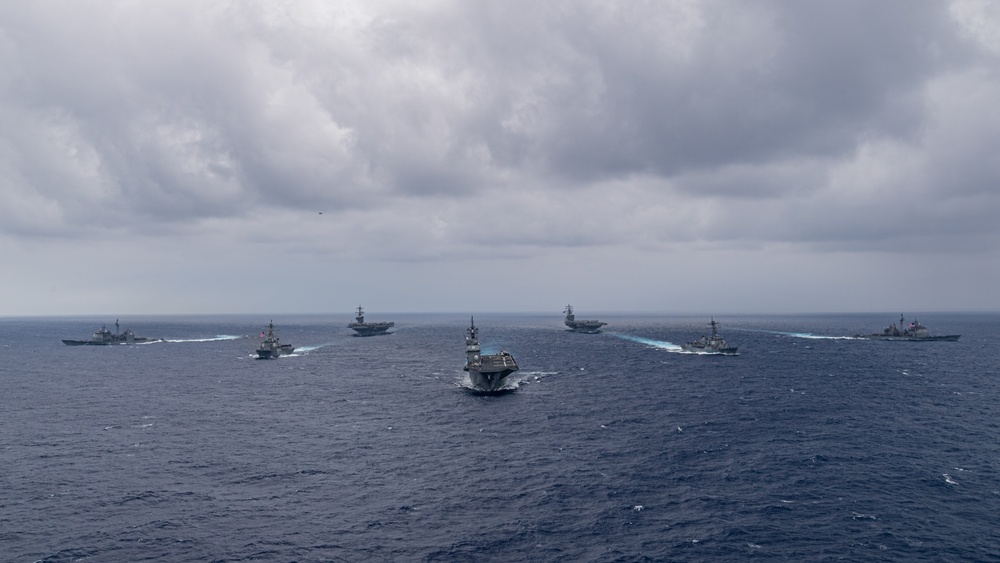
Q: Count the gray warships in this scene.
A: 7